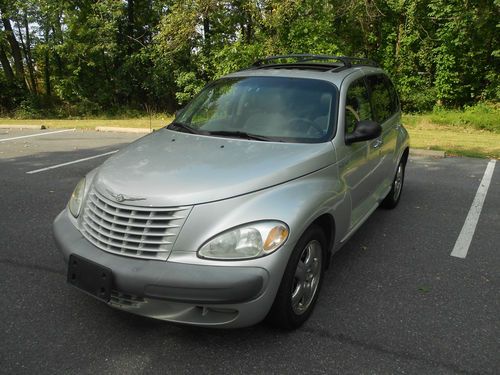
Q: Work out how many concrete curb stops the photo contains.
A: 3